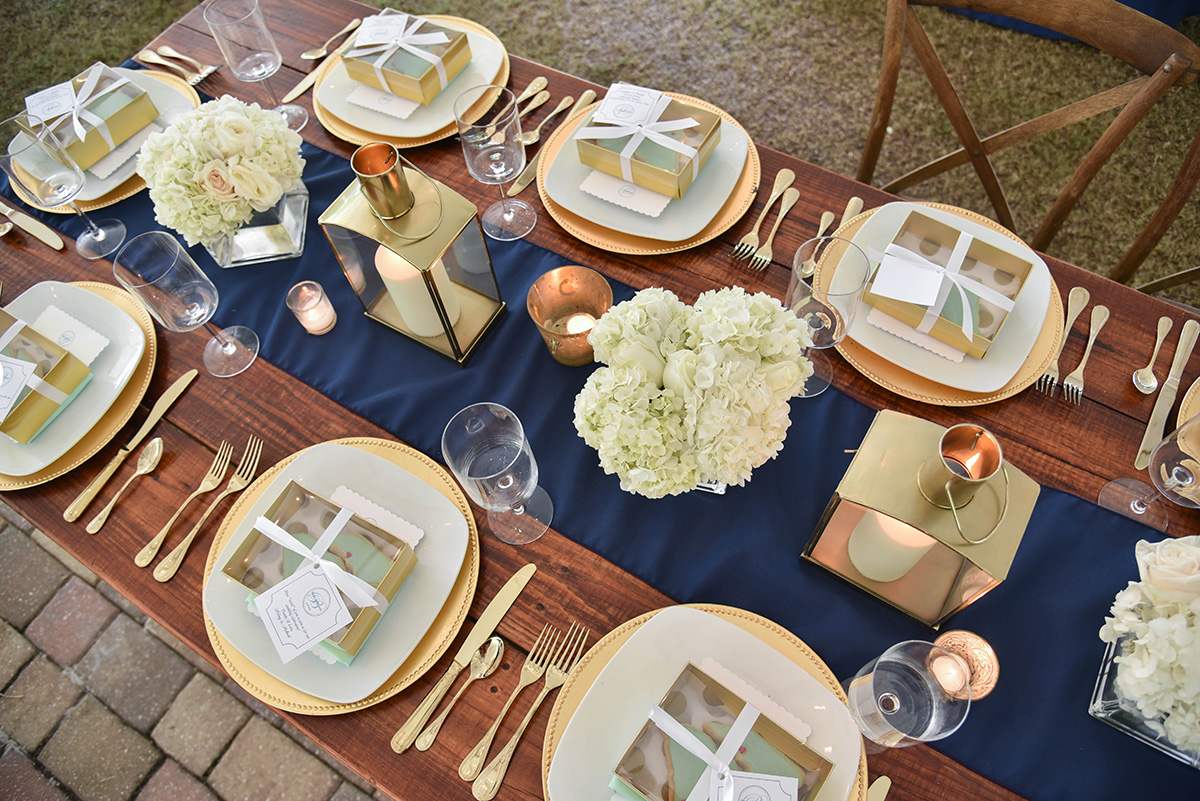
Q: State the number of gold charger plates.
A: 8